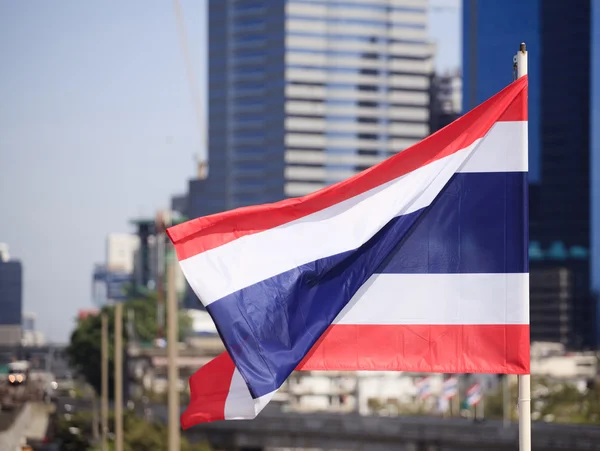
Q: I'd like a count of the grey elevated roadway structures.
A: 1